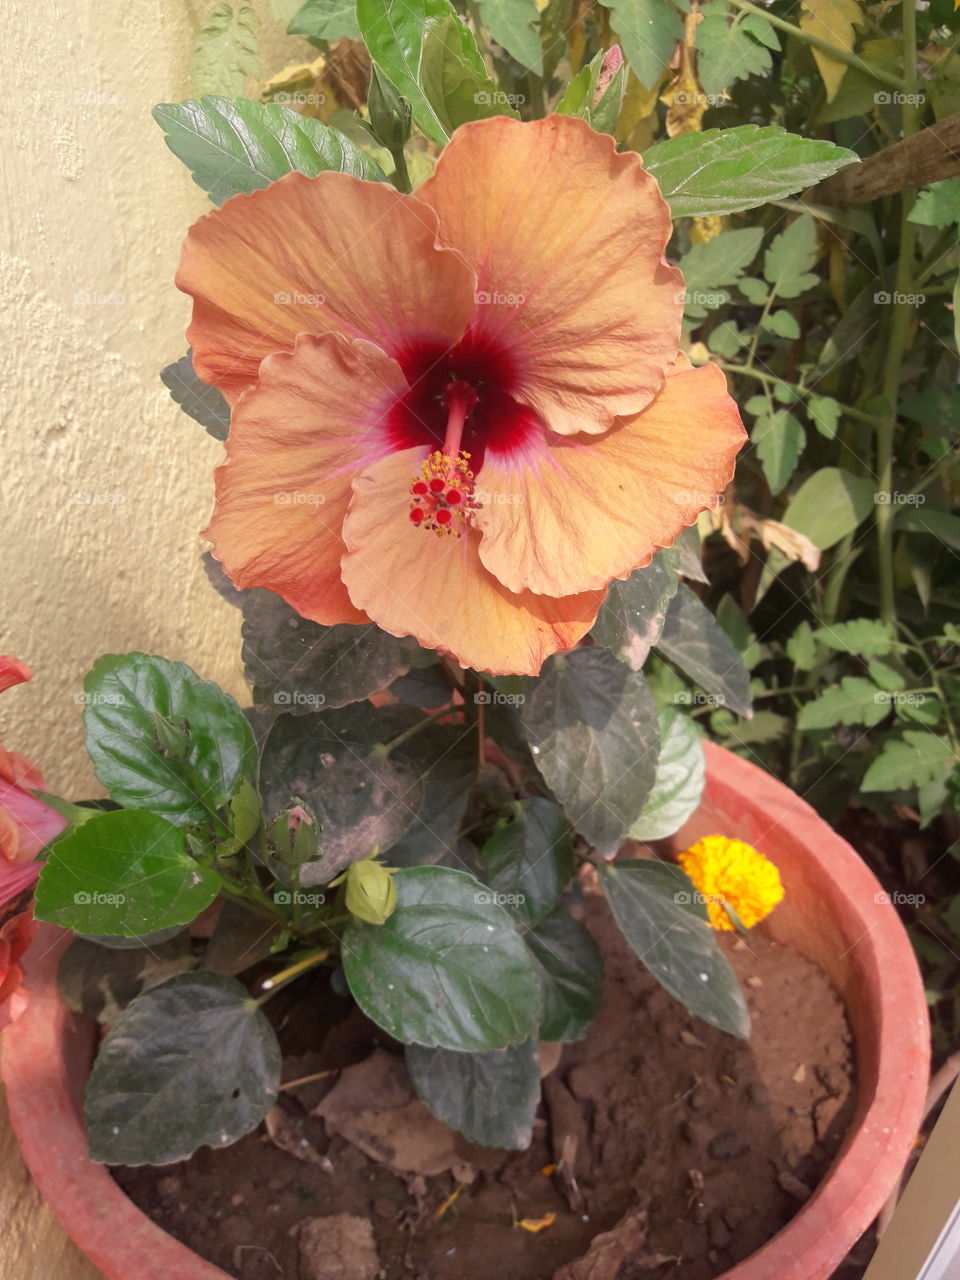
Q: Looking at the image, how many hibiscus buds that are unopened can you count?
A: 5